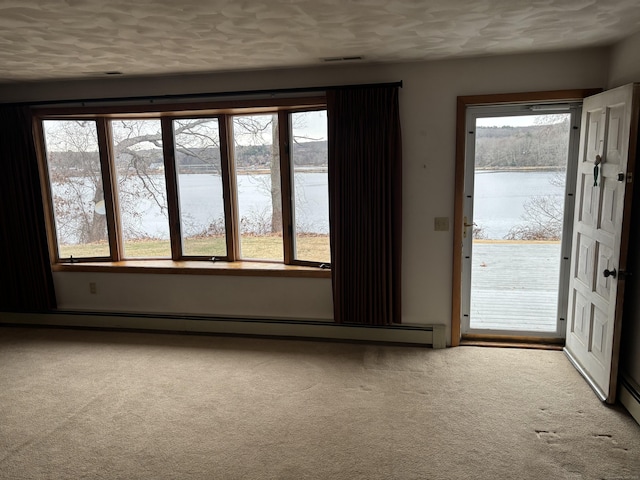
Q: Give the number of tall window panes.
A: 5